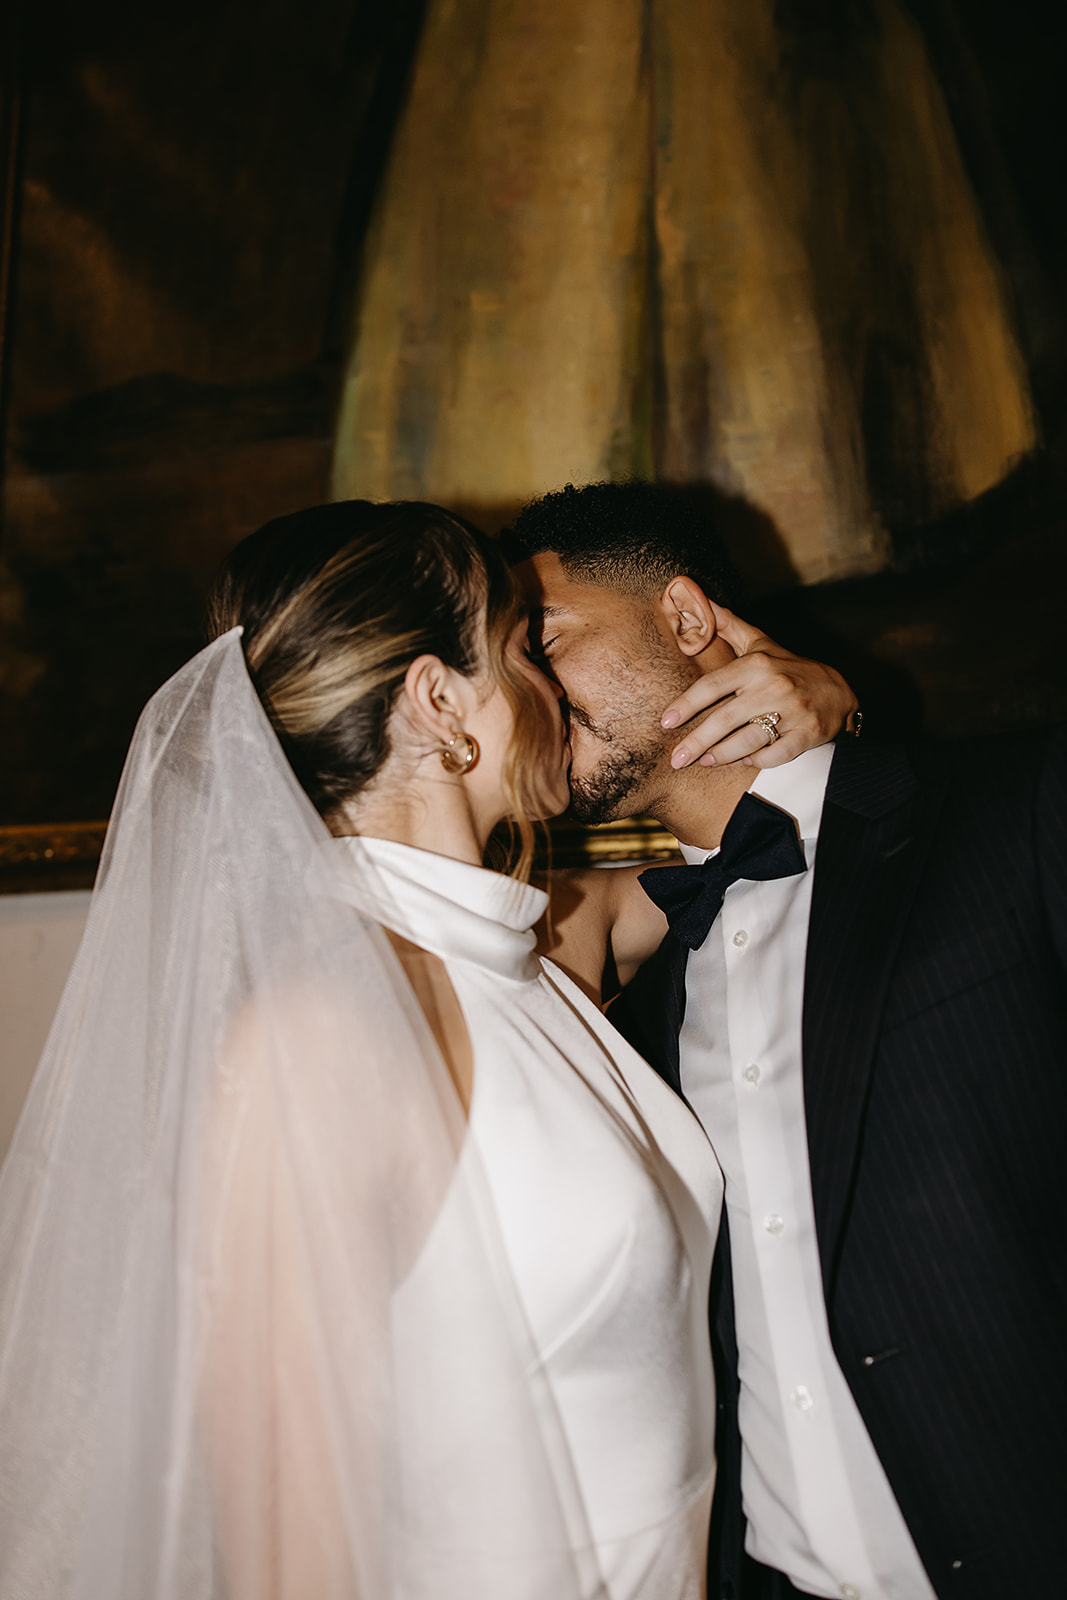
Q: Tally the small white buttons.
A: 5